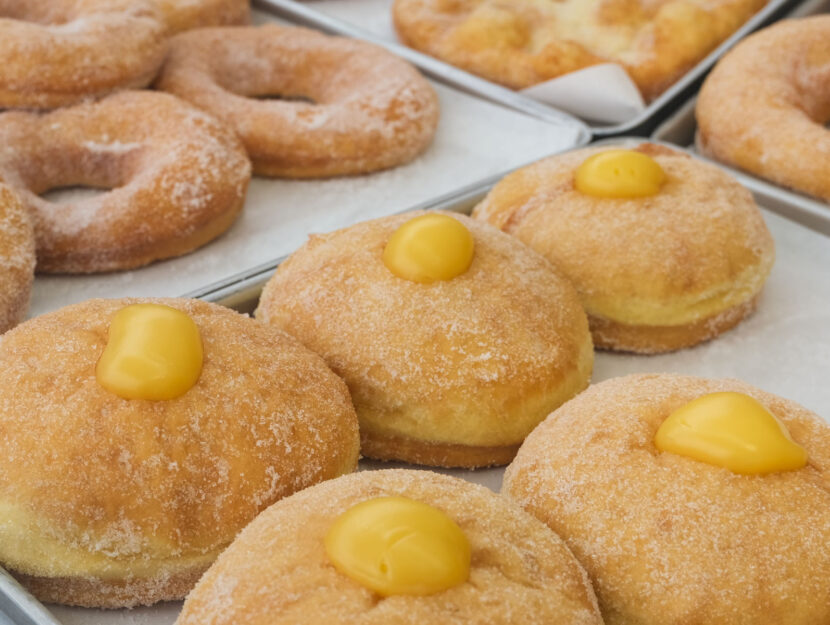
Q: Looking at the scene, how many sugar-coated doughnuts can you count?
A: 11